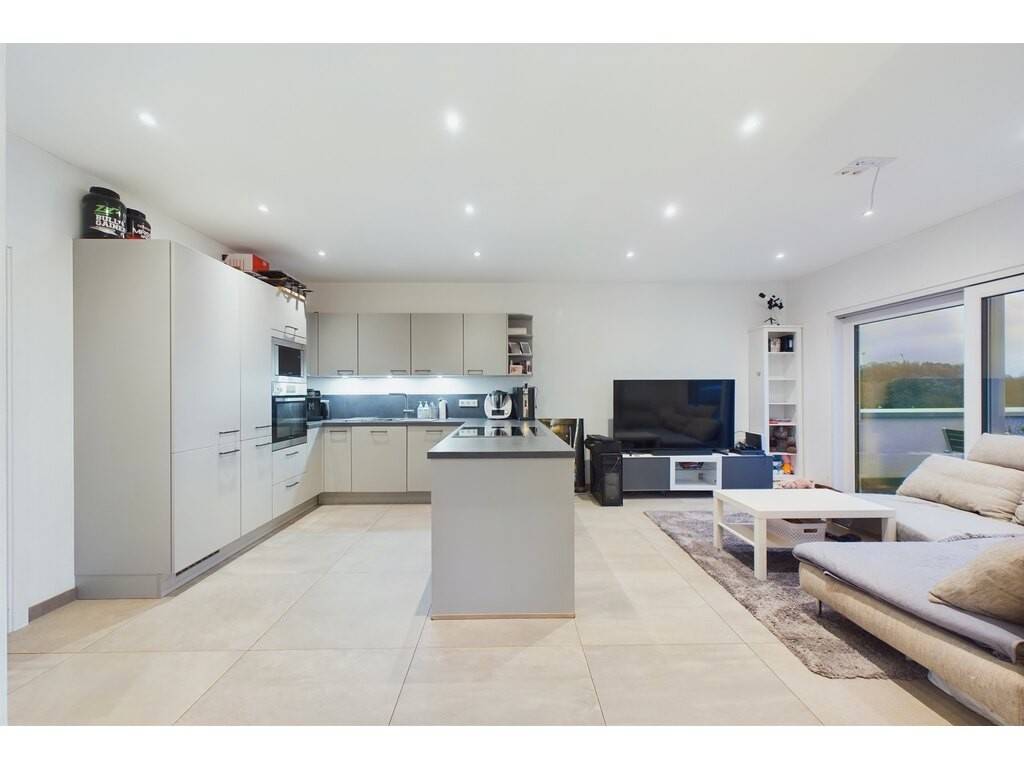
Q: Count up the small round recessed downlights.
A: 11